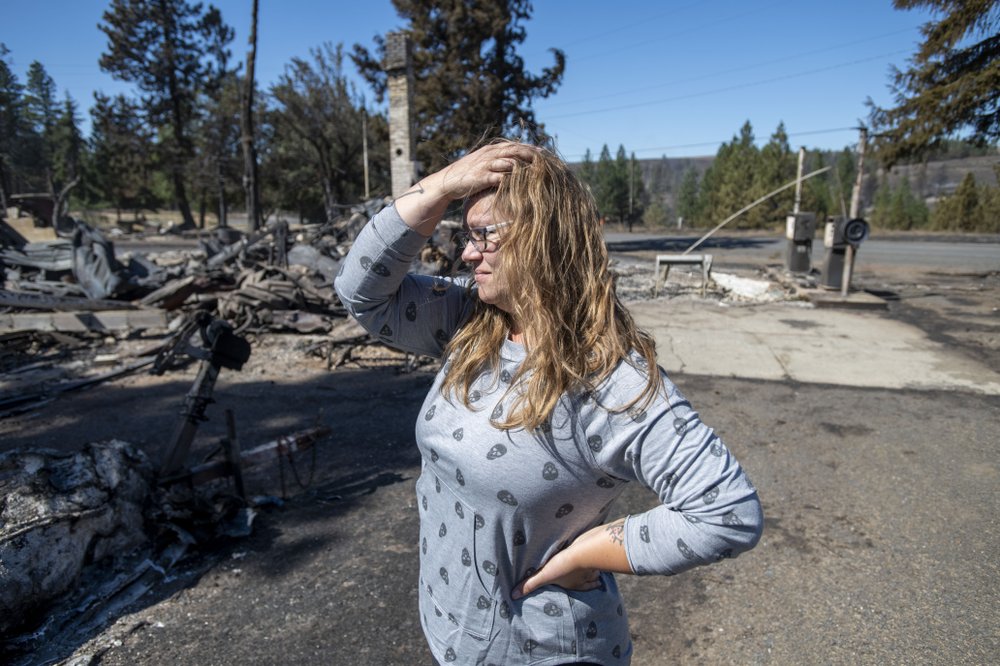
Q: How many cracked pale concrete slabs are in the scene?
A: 1